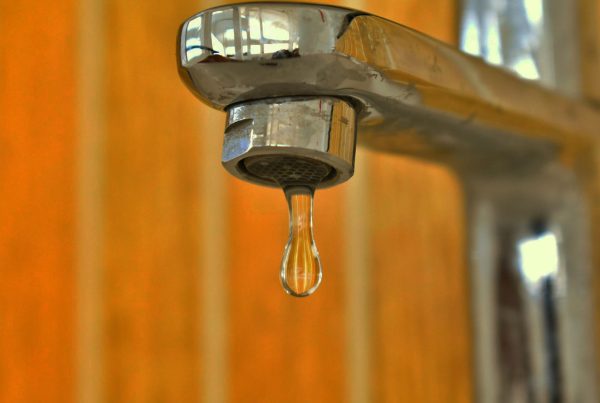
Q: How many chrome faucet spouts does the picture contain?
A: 1